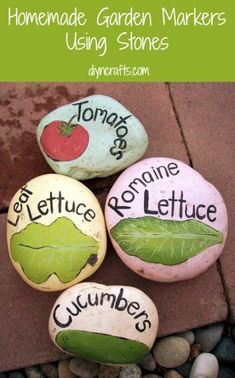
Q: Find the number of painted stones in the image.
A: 4